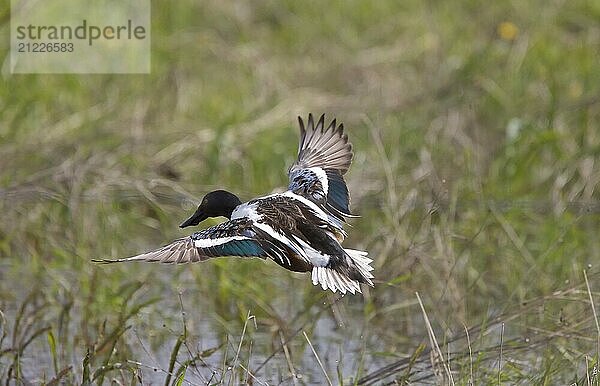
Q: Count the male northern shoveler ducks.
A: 1